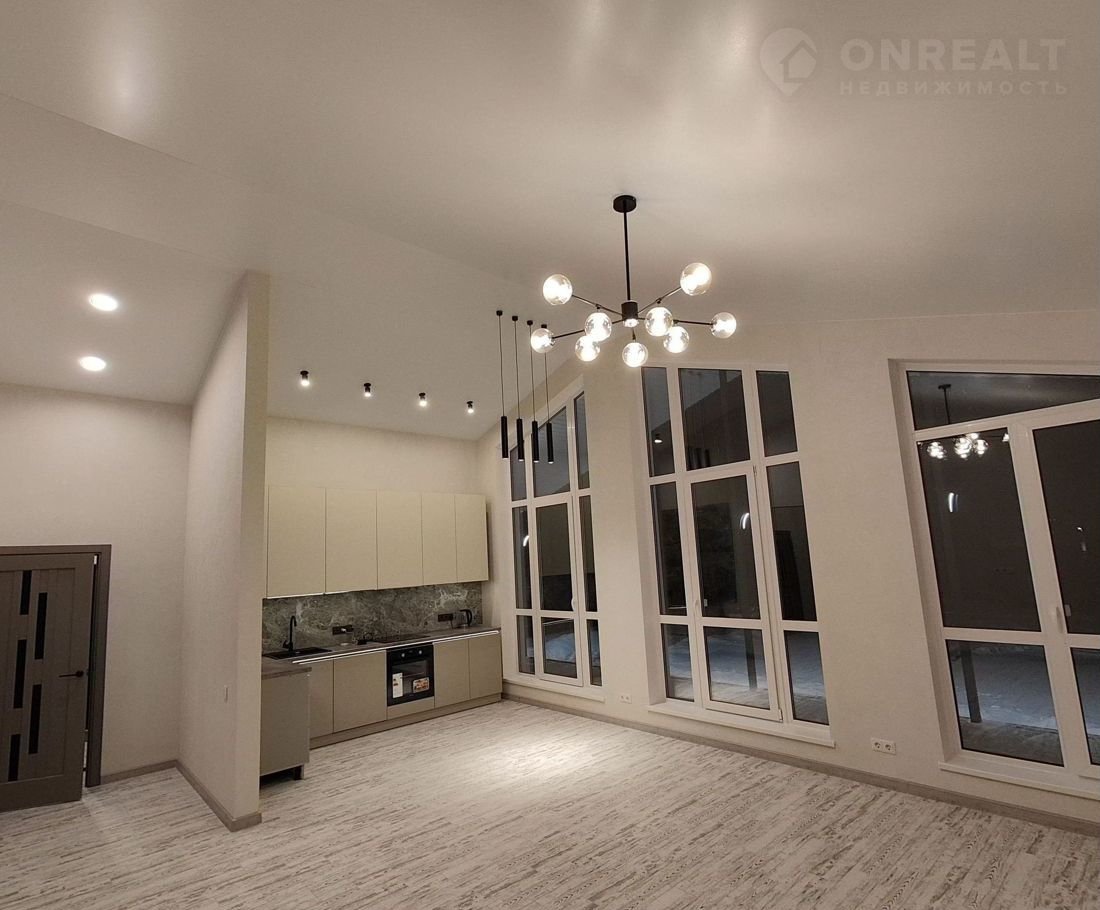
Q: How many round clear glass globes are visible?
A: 9